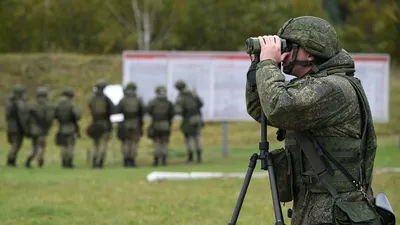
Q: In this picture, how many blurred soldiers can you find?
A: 7